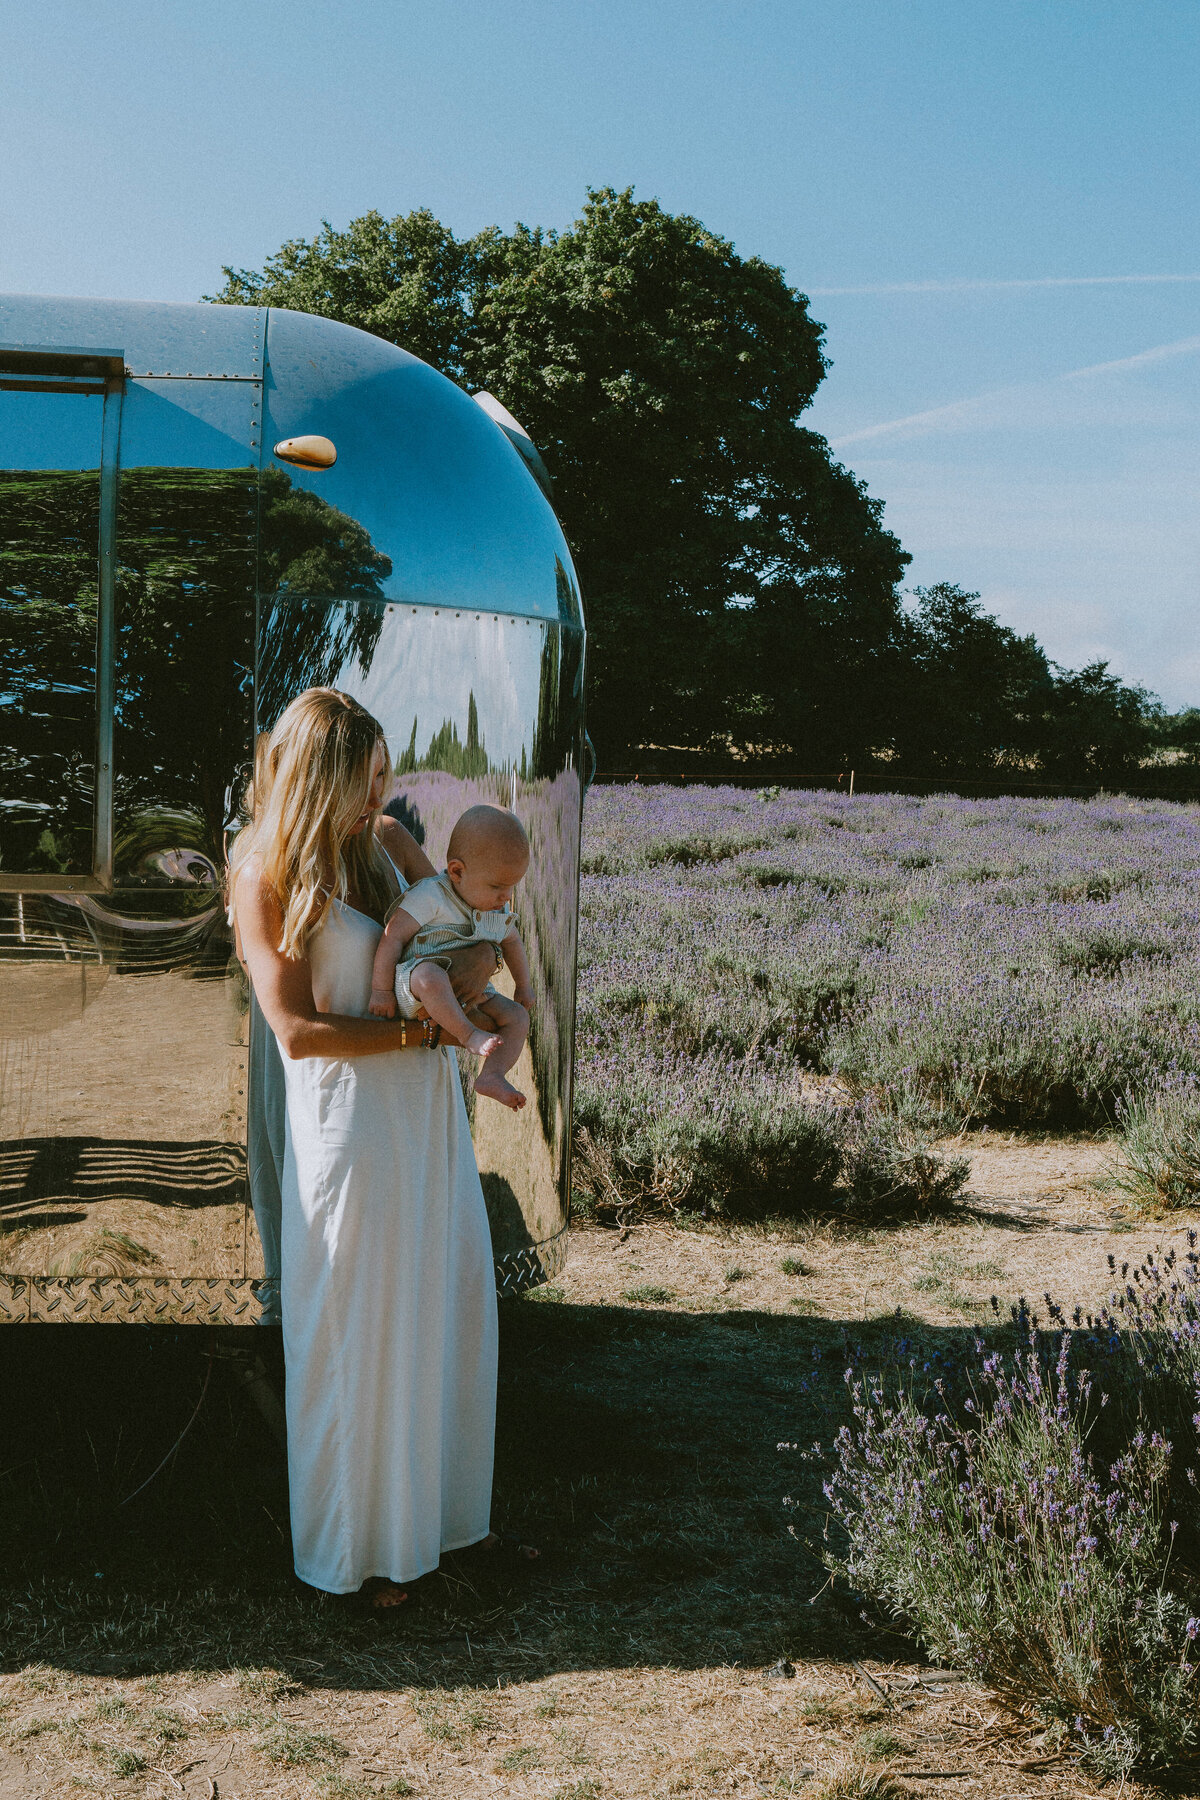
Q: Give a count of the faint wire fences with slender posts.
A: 1